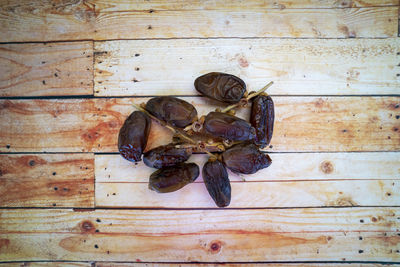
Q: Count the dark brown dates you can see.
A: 9